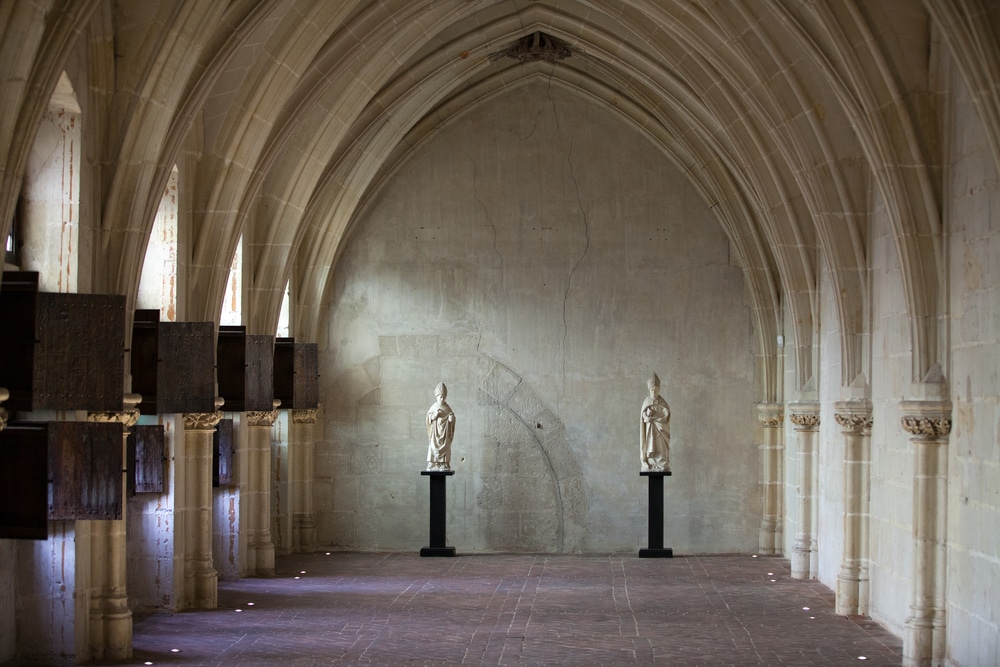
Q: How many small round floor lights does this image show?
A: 13